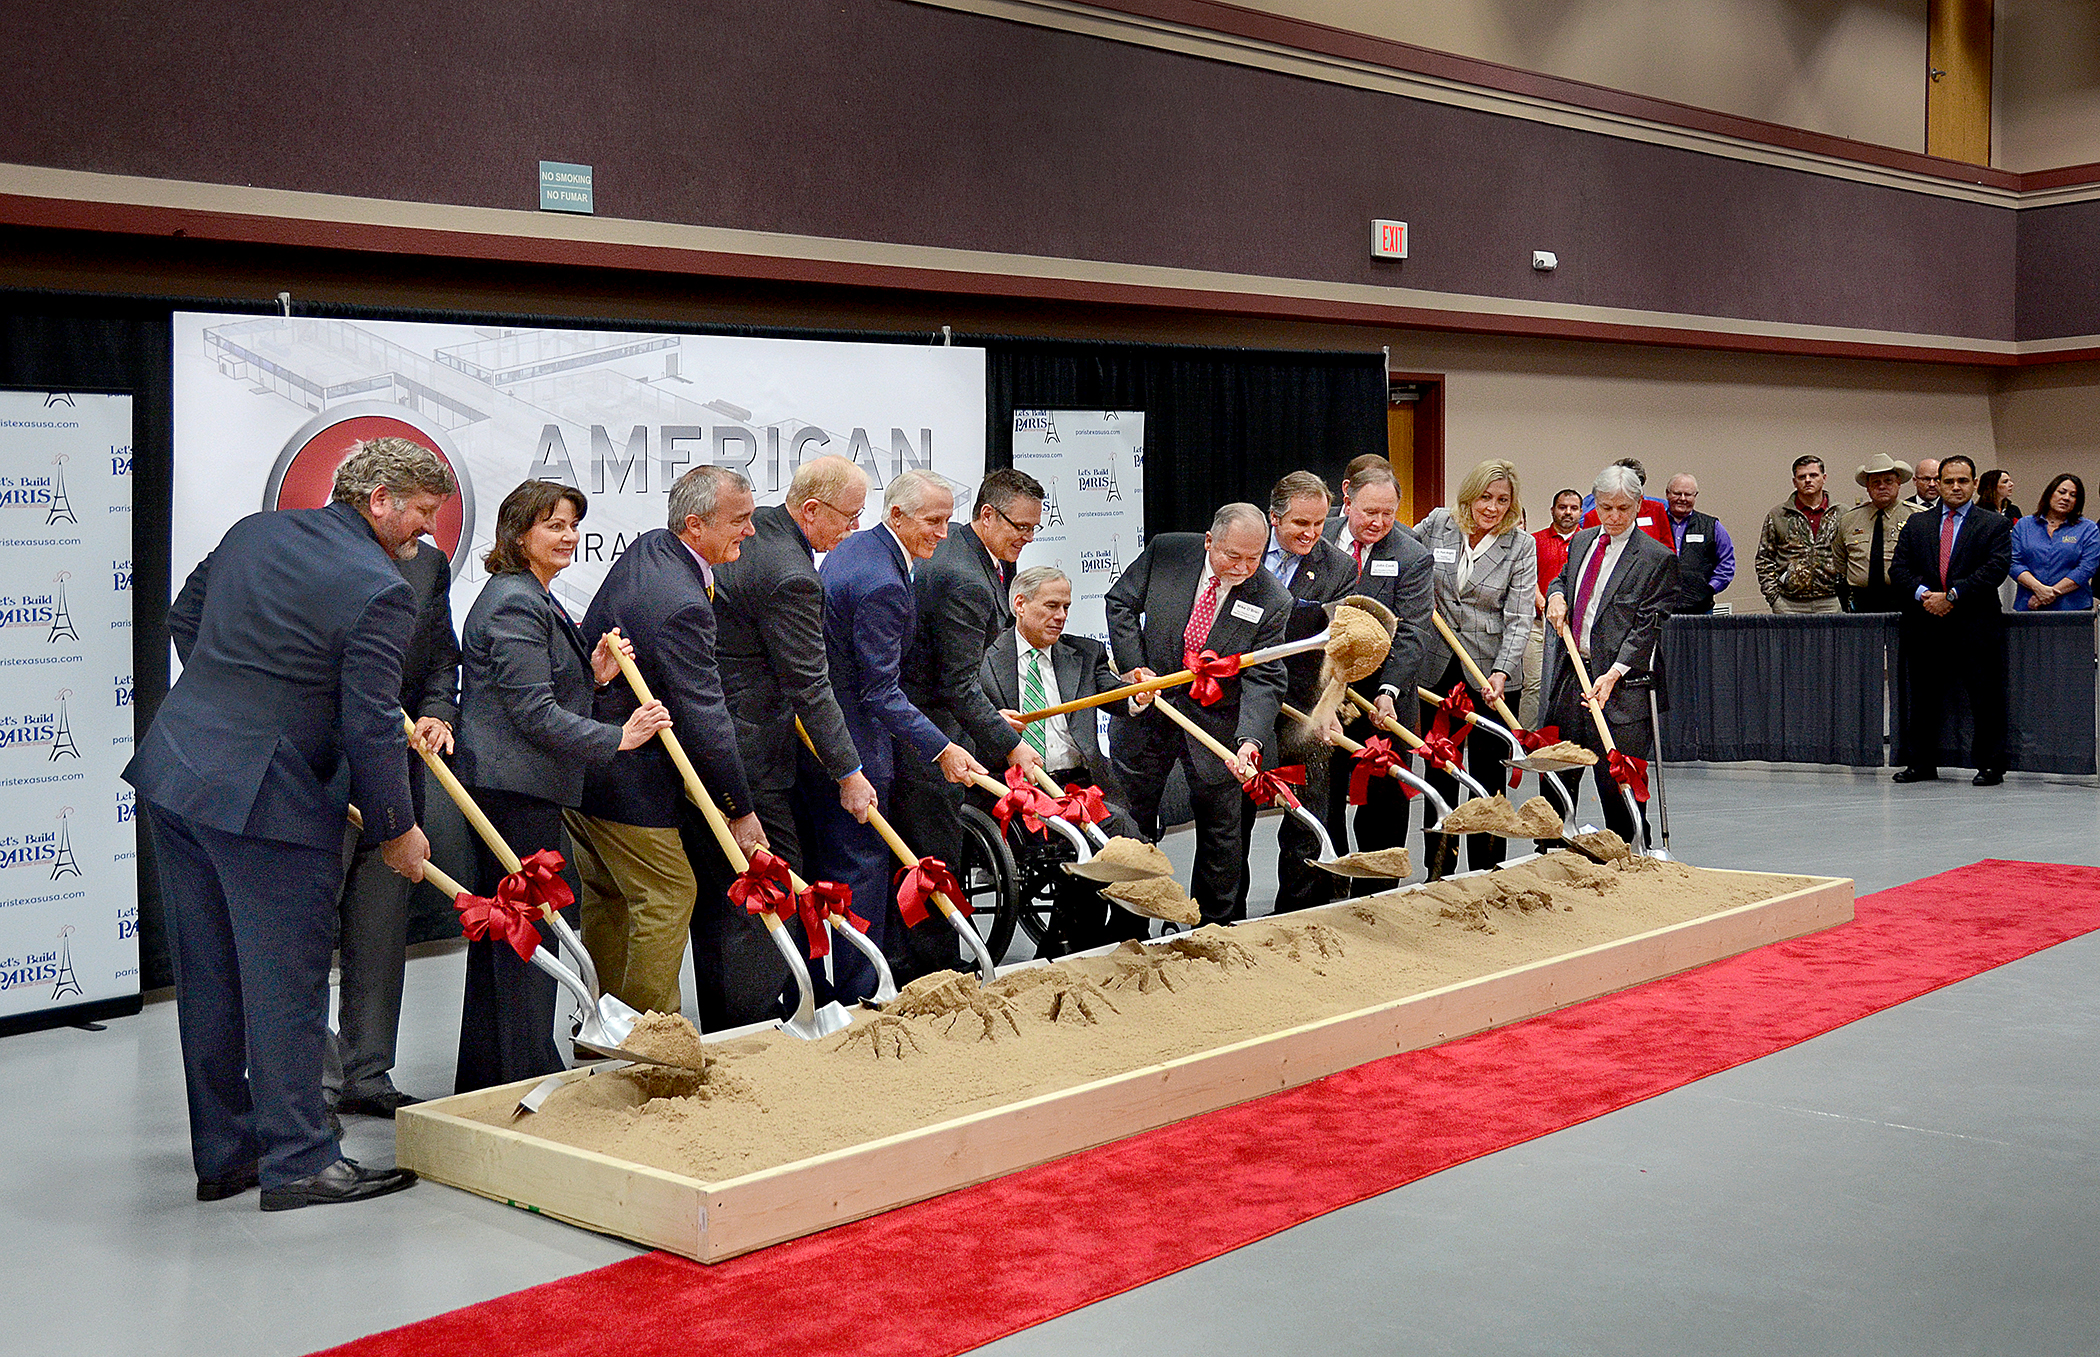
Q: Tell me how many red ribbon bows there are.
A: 14